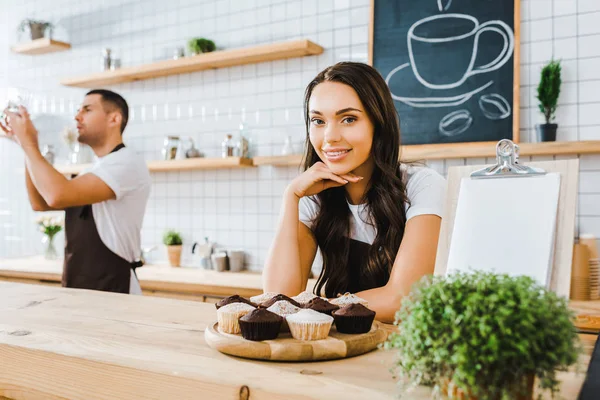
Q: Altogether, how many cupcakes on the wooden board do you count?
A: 11